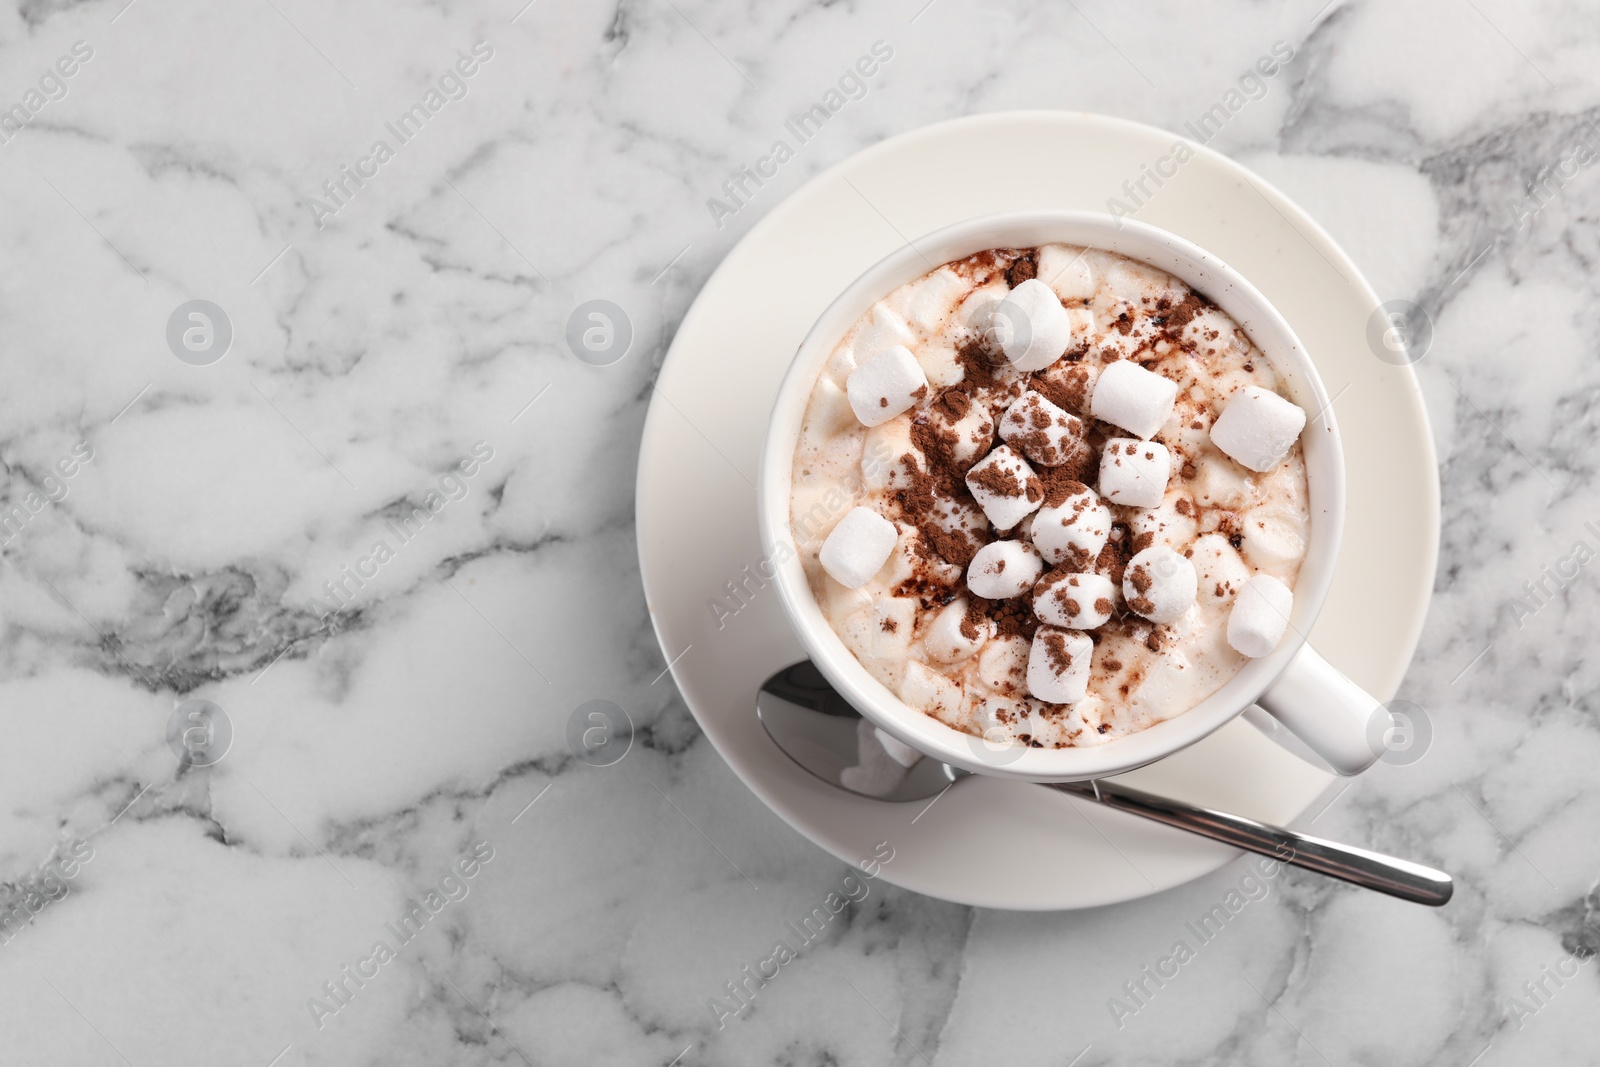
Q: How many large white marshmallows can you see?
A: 14